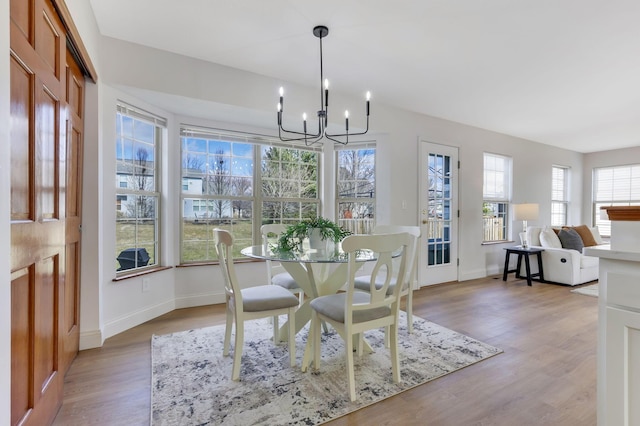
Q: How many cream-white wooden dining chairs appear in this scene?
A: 4